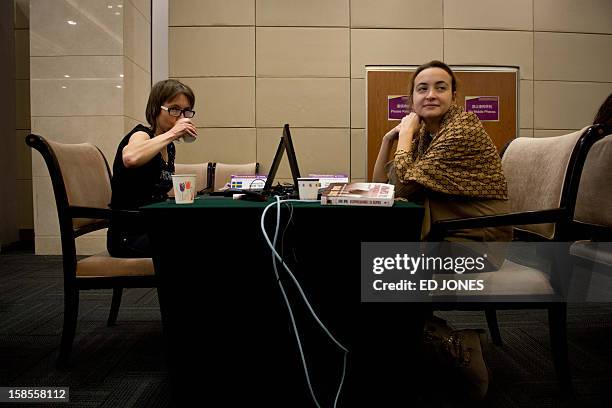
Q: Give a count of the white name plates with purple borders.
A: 2